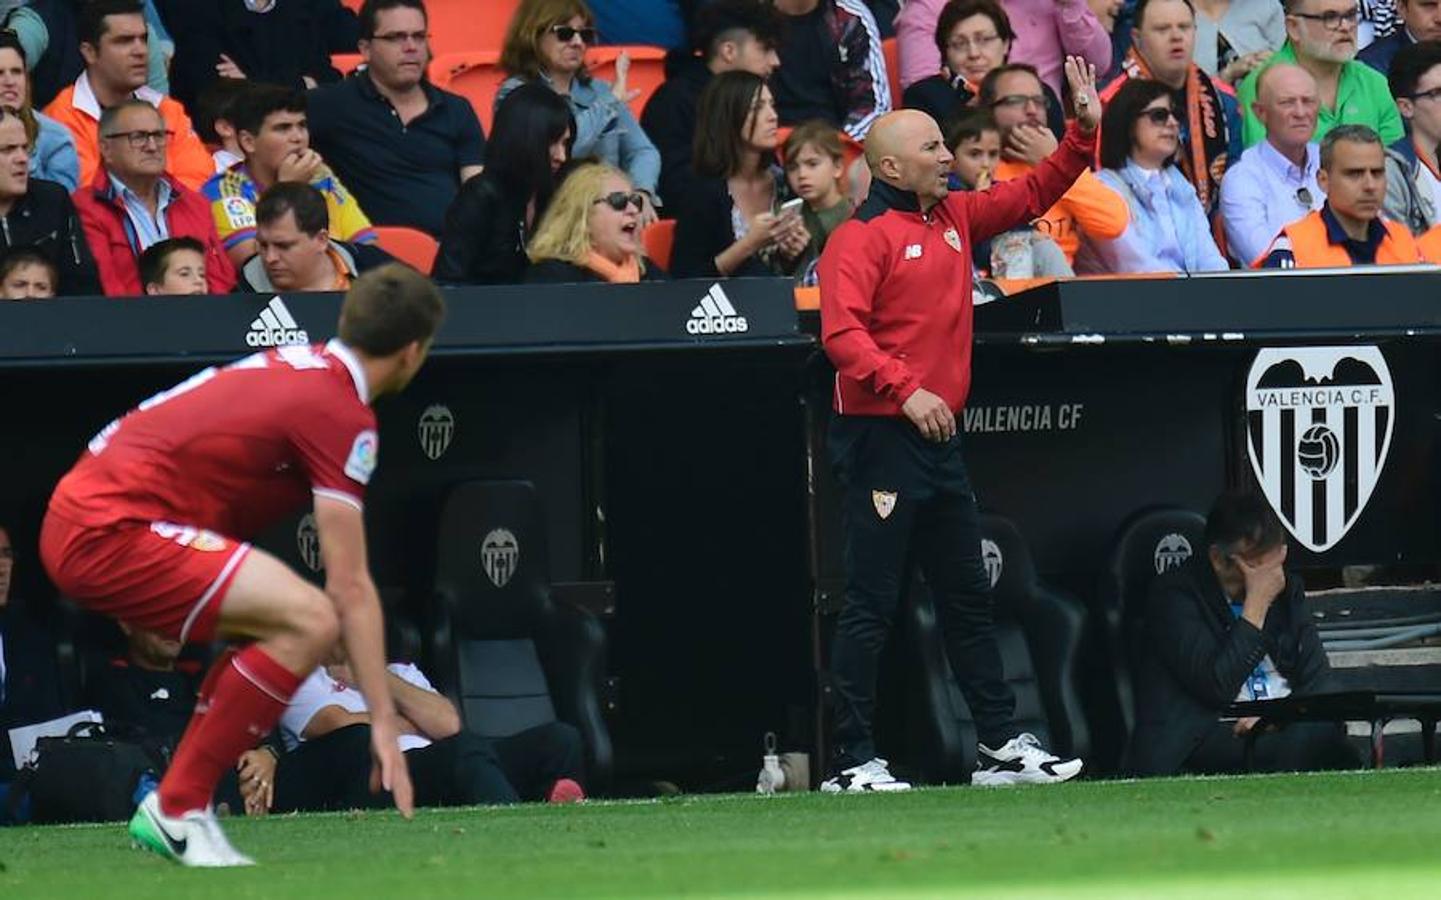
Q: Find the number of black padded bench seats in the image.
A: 4